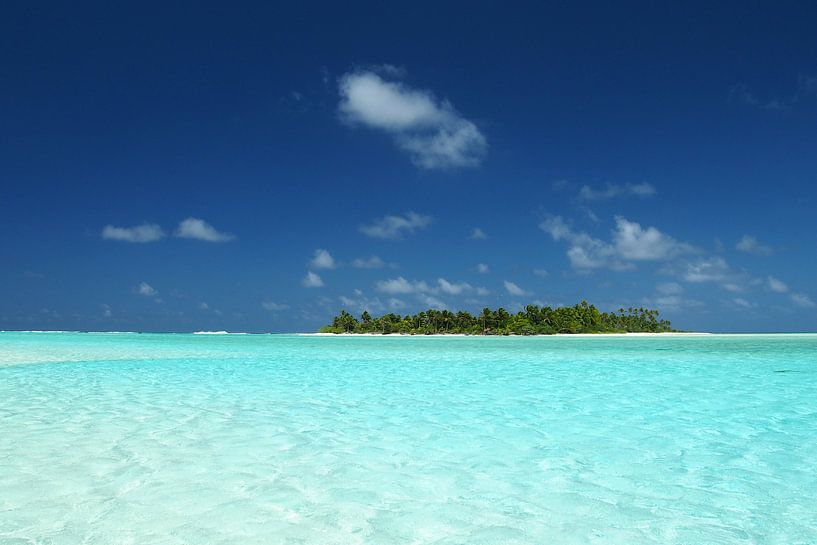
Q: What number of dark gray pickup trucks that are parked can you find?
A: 0